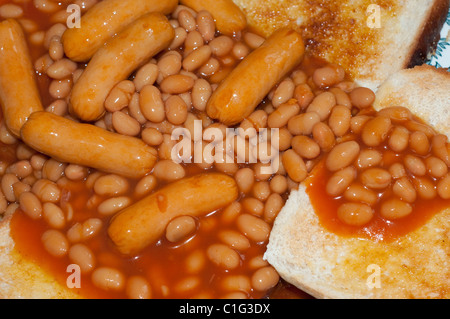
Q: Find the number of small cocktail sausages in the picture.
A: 7